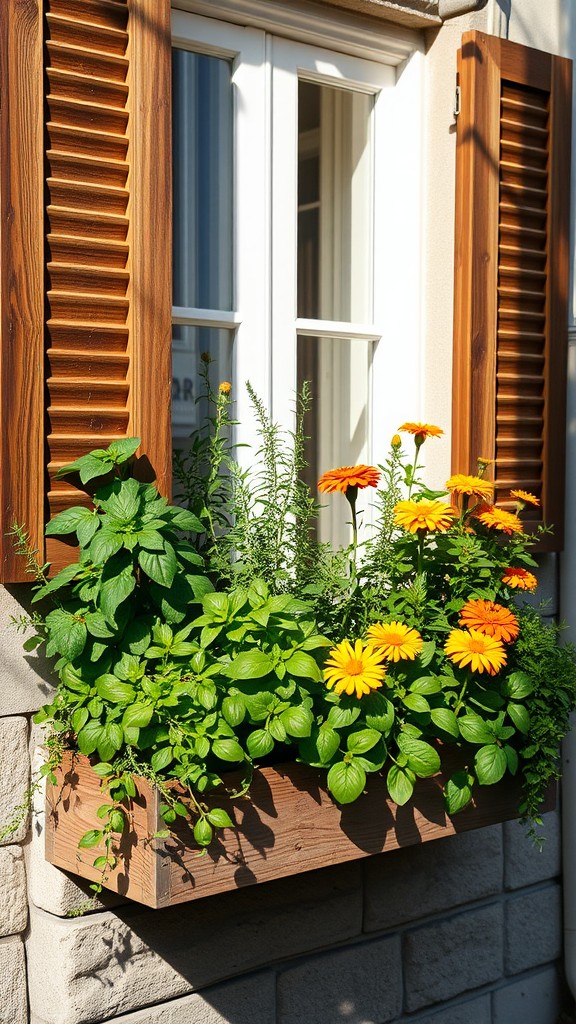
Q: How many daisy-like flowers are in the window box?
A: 11